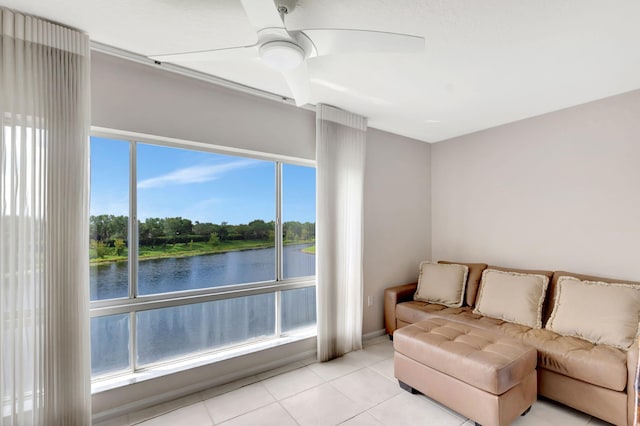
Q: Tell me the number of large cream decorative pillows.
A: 3